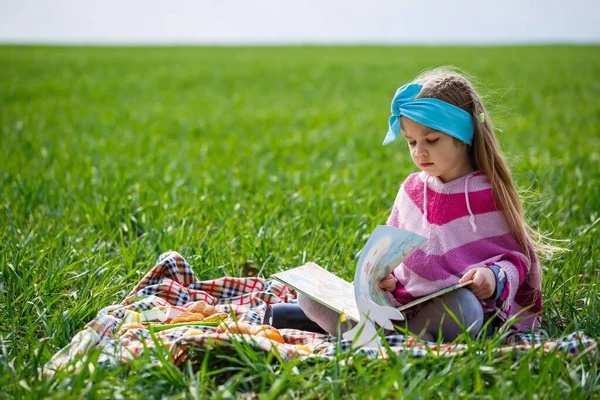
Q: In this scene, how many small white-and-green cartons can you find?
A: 1